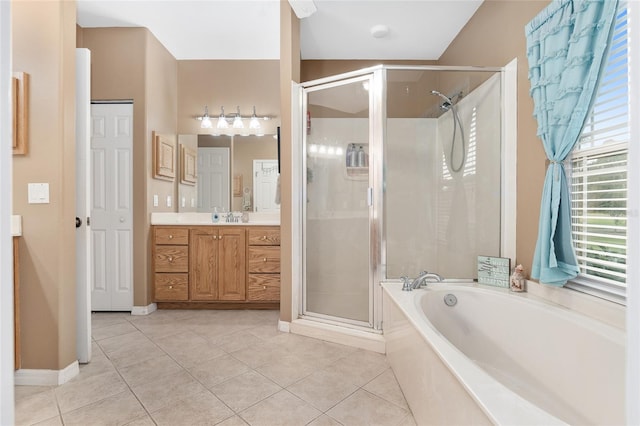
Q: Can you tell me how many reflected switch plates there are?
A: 2